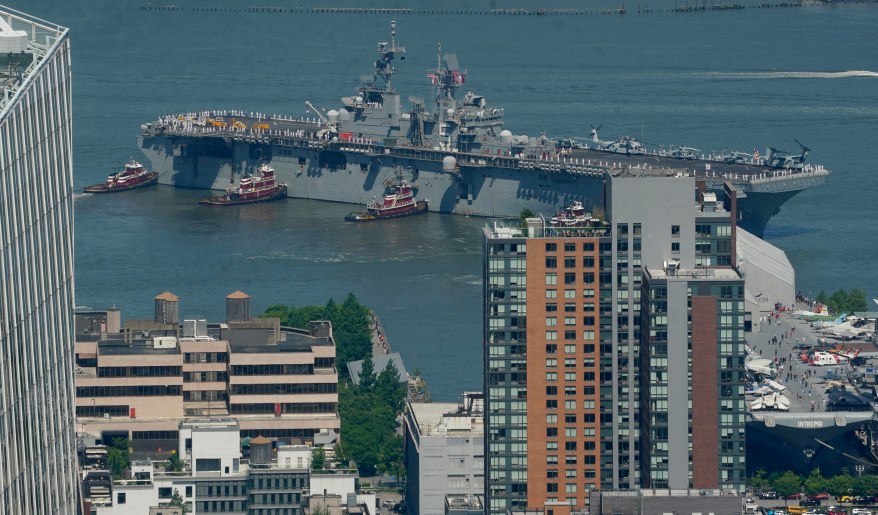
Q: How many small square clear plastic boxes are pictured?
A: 0